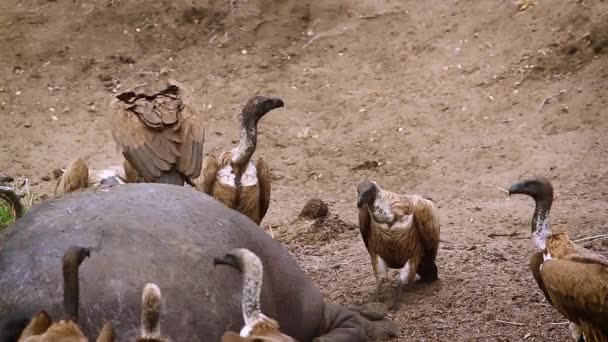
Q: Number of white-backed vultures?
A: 8